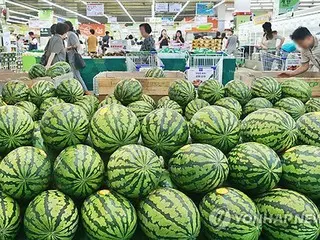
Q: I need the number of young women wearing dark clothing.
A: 2